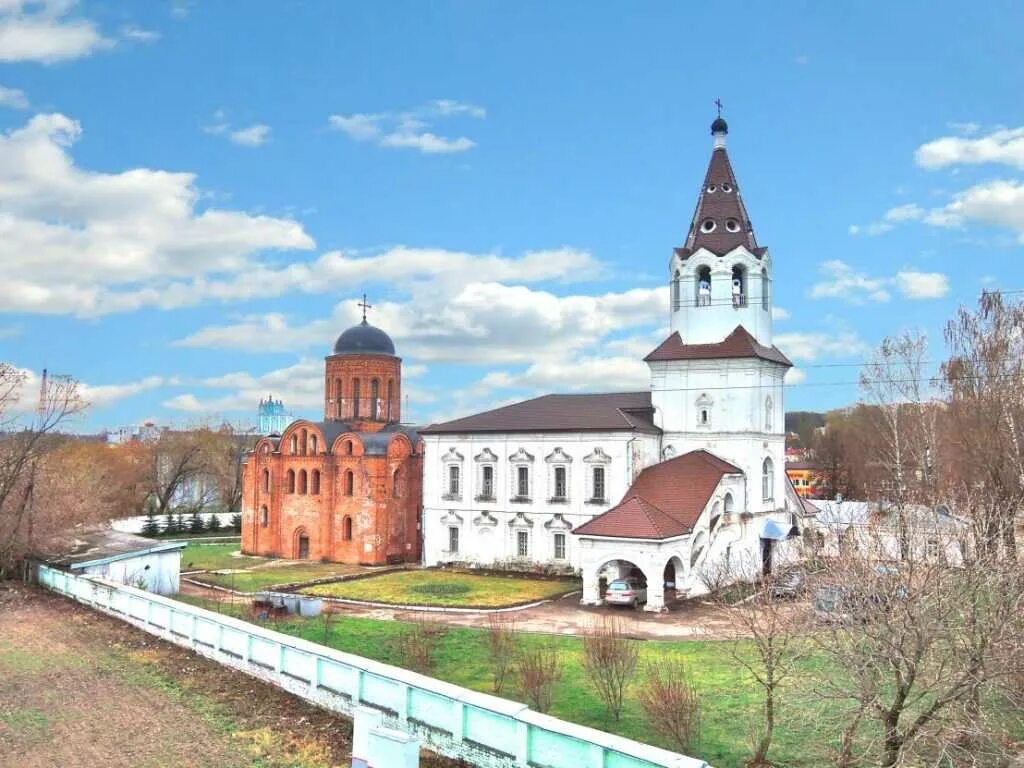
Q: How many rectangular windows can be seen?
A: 8